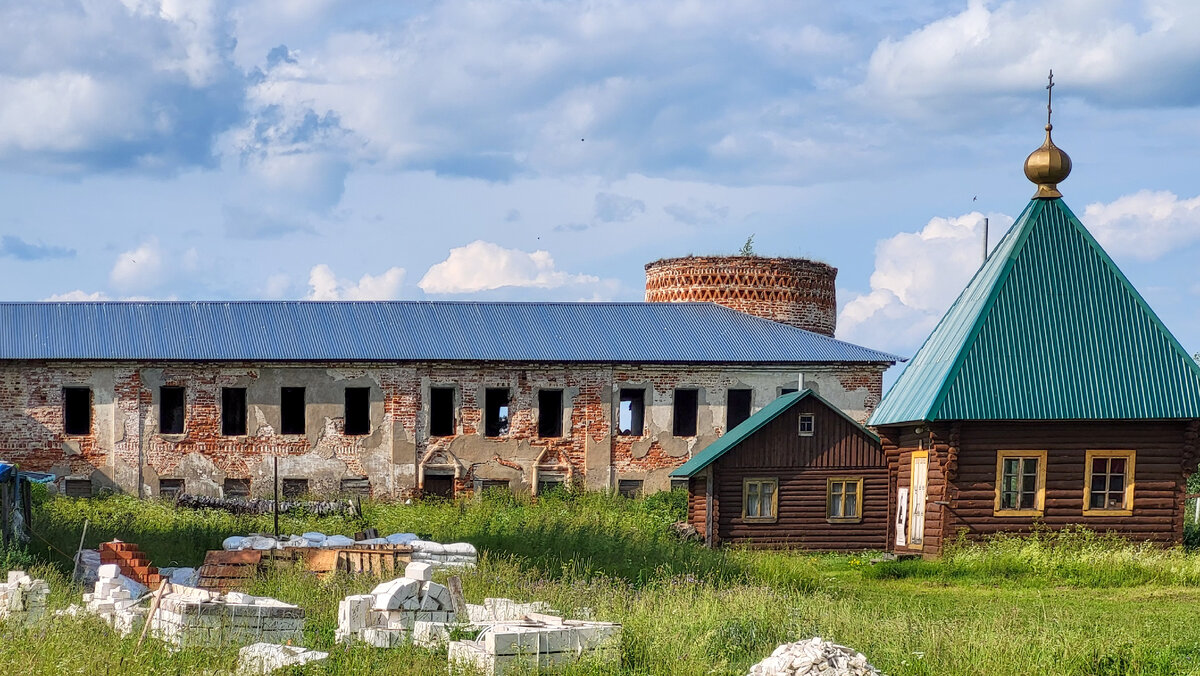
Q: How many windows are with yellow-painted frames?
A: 4